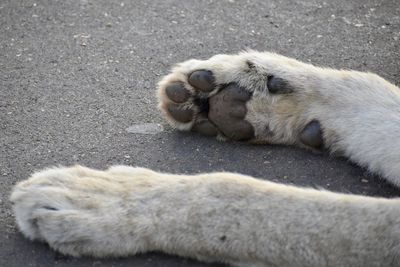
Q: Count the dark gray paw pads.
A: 7